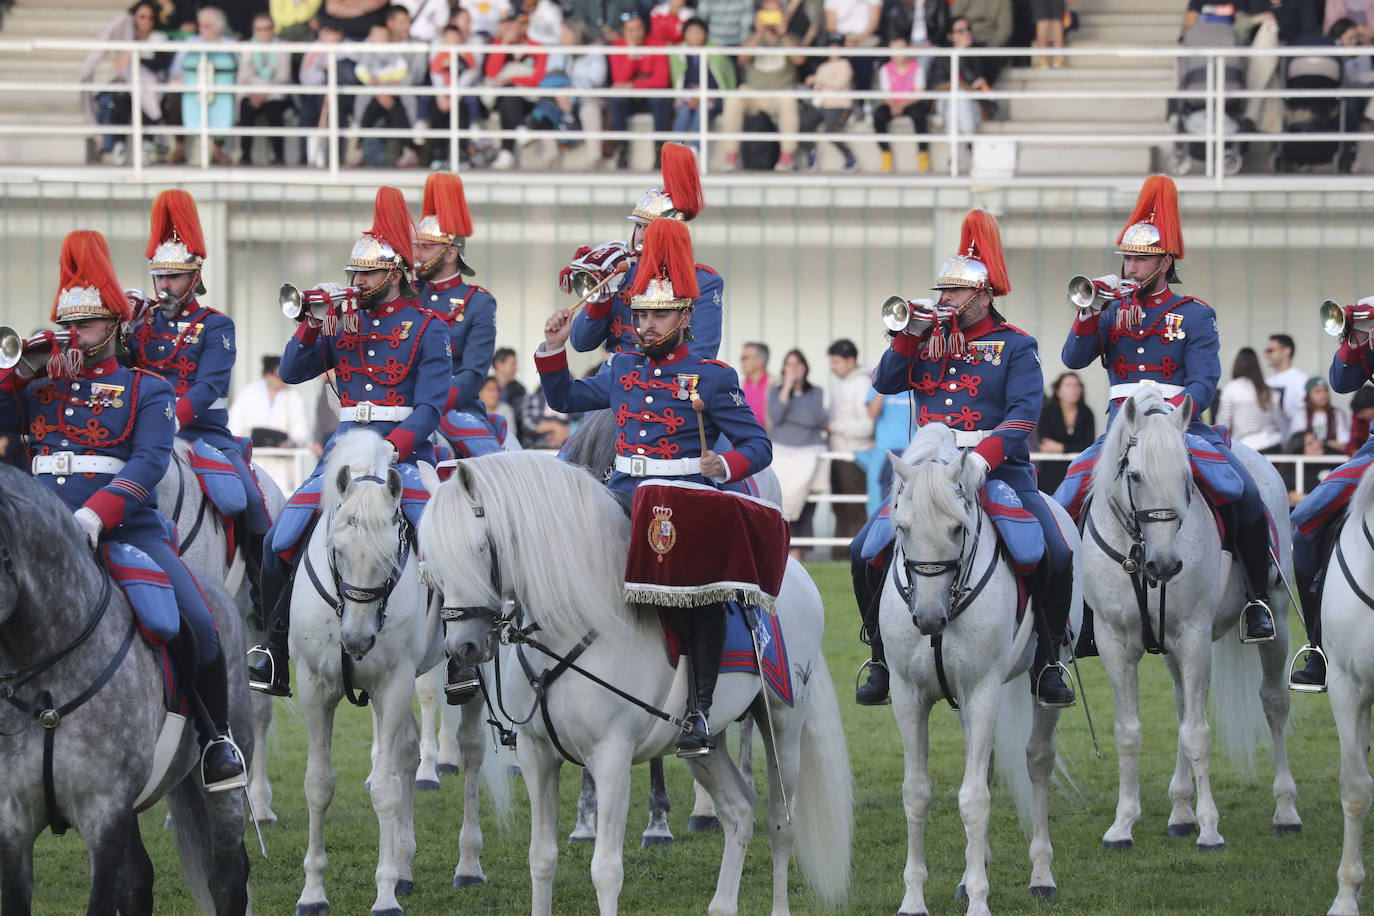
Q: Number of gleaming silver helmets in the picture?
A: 8